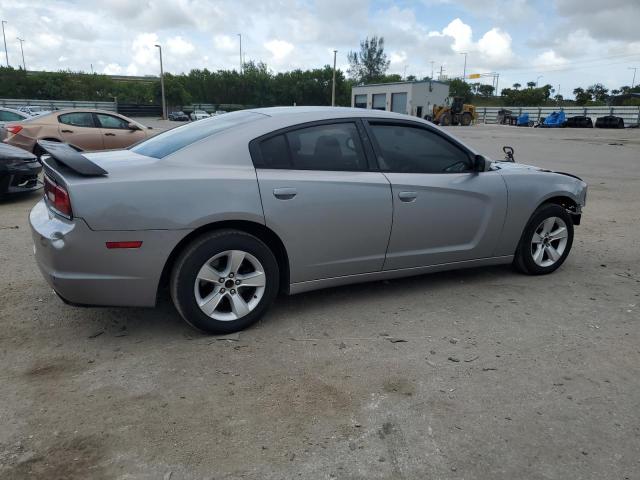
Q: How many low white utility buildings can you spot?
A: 1